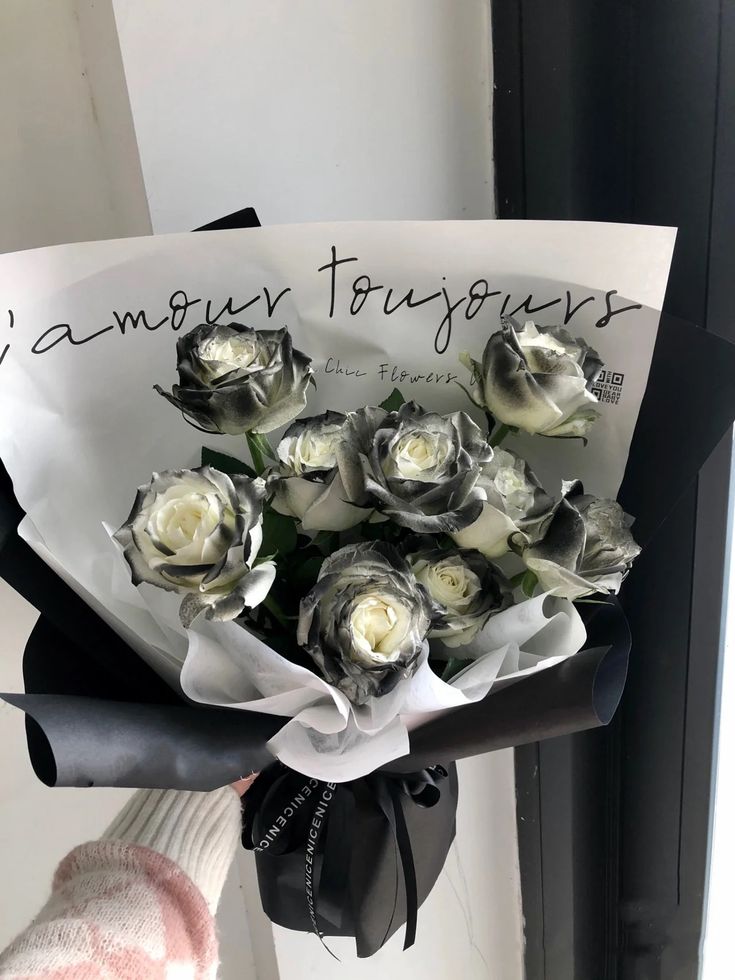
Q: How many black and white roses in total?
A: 9